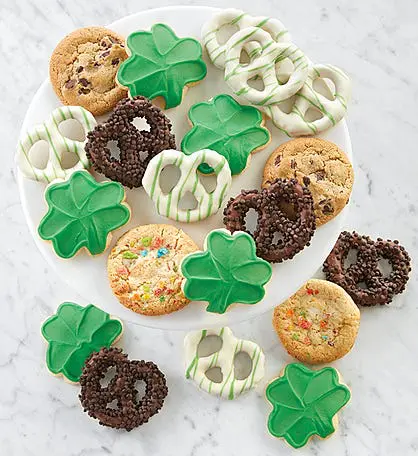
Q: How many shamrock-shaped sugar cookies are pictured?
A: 6